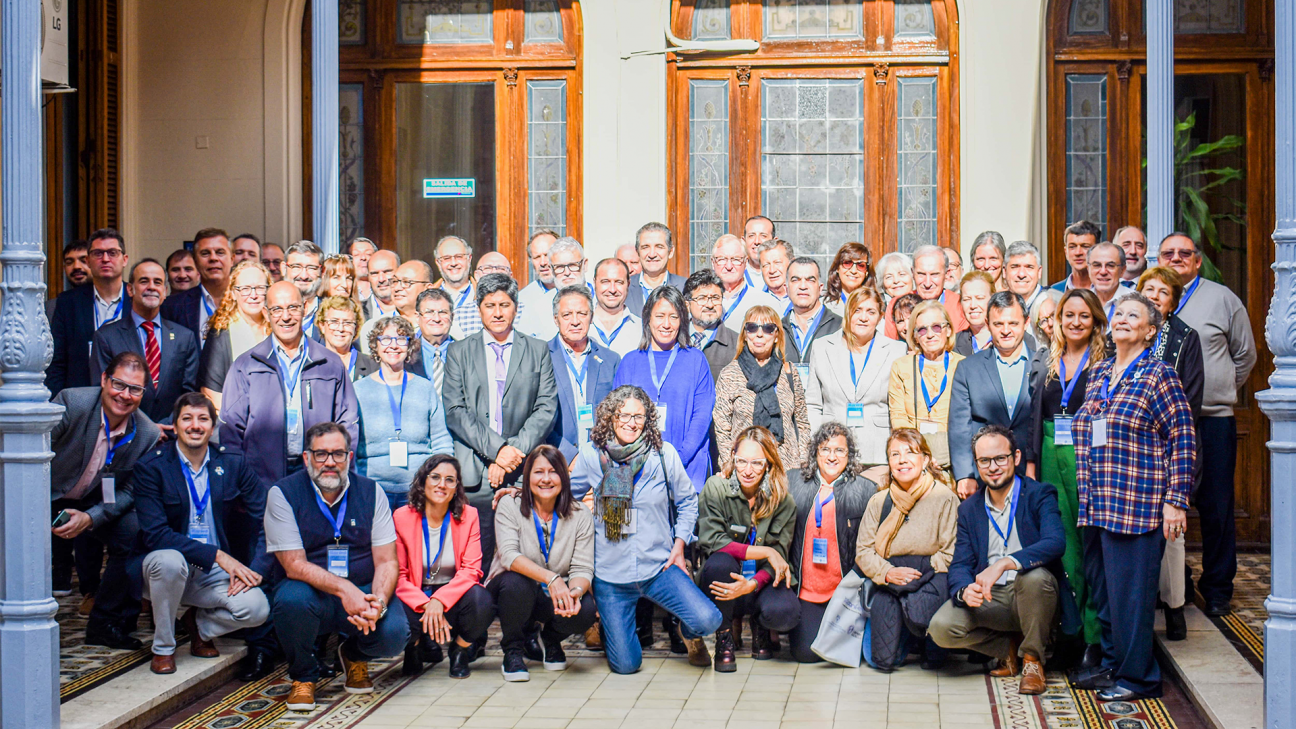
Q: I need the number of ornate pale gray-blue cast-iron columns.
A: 4